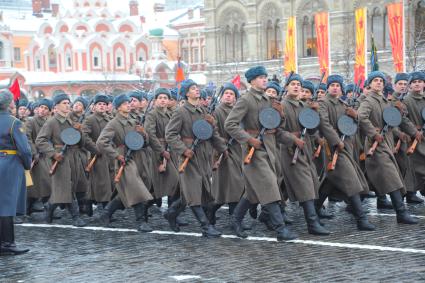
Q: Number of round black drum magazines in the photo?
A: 8